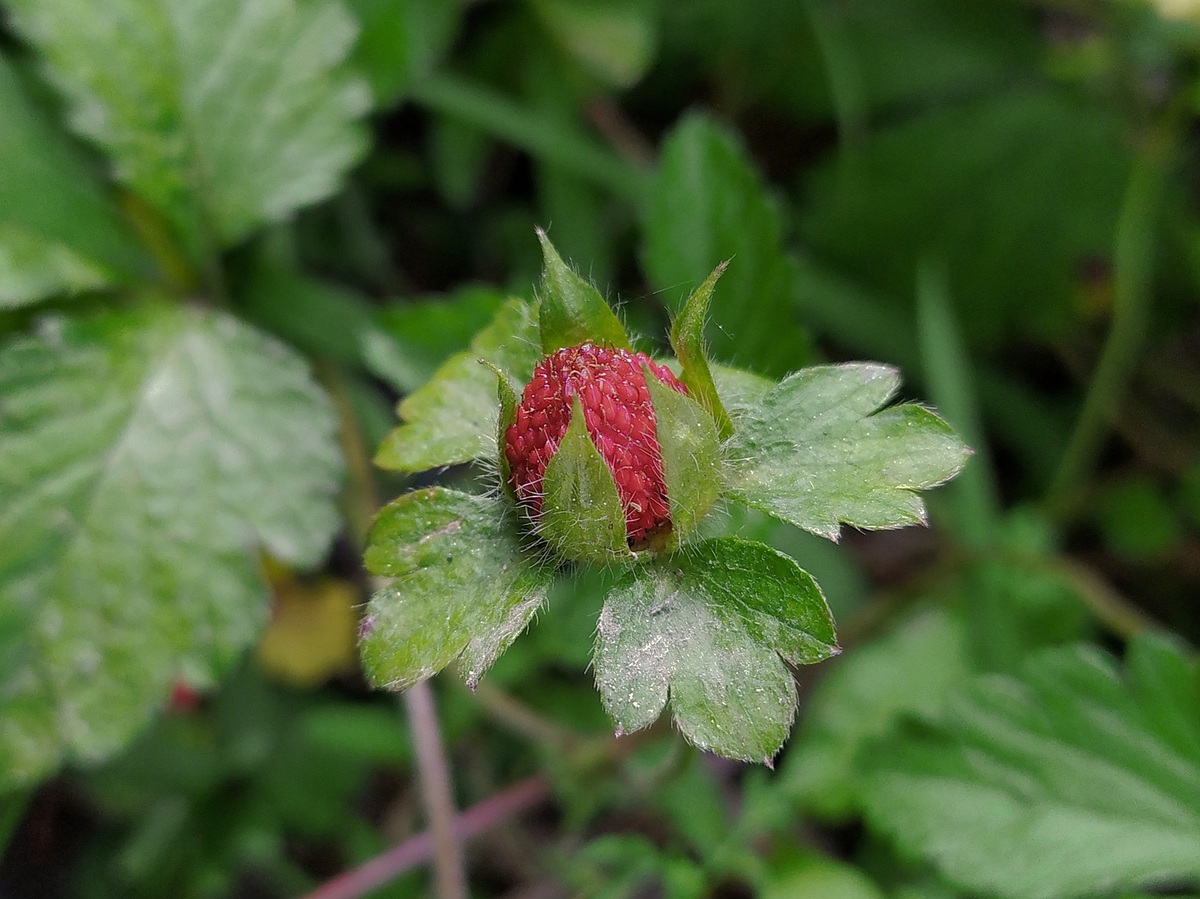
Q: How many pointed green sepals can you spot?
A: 5